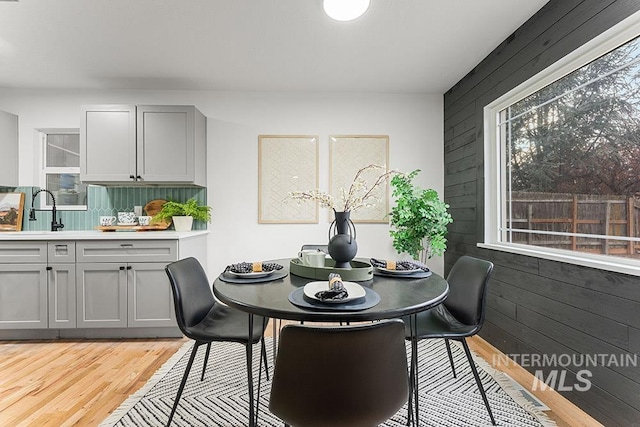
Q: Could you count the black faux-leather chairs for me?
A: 4